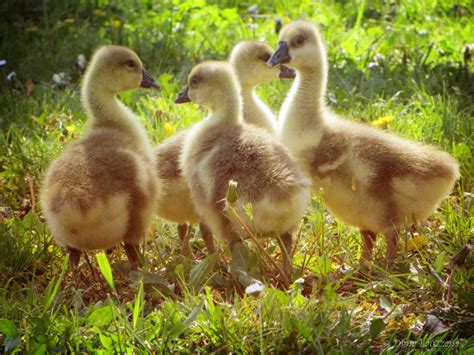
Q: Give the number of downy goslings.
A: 4